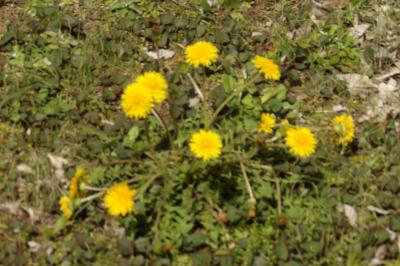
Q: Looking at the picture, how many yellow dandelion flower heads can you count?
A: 11